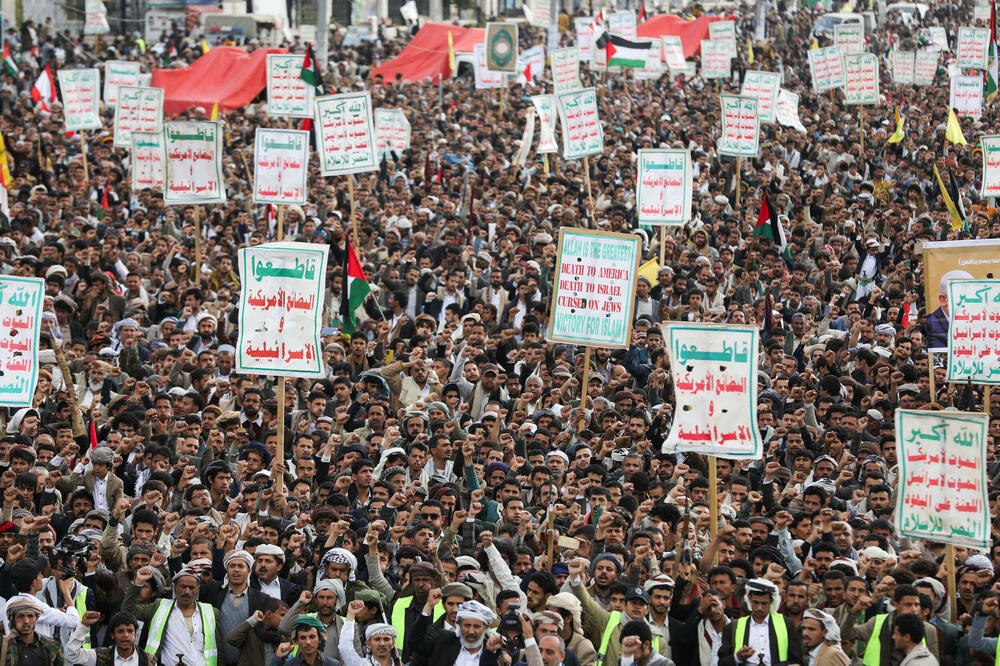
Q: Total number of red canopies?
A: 3